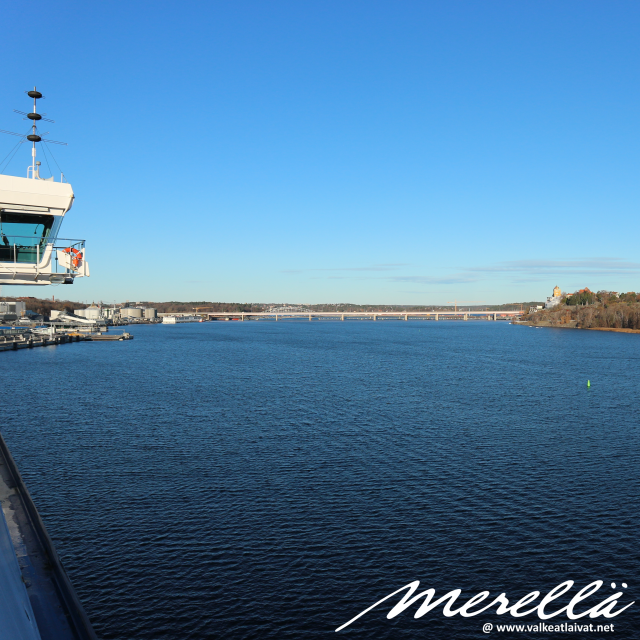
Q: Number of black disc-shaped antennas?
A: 3